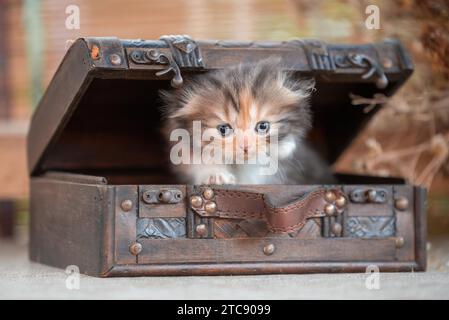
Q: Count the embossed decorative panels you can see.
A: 2